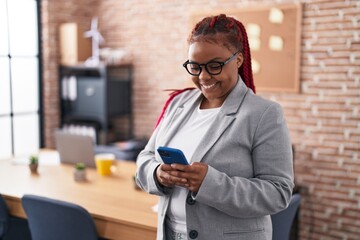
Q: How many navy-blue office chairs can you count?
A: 3